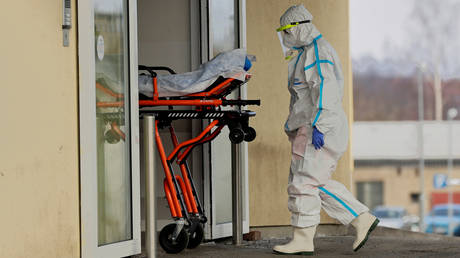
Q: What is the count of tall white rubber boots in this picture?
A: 2